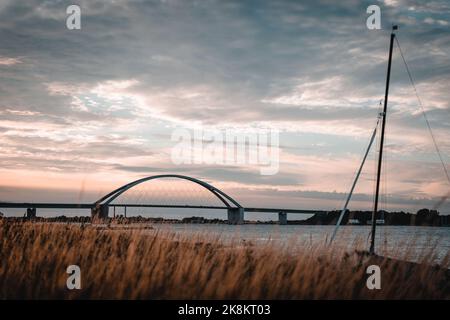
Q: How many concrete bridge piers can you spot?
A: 4